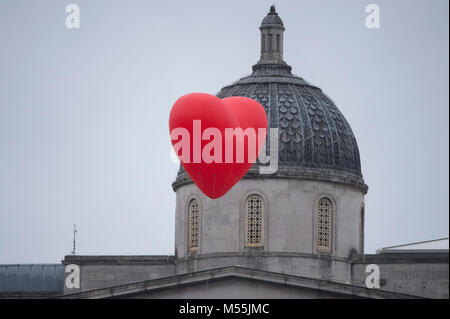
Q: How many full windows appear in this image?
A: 3